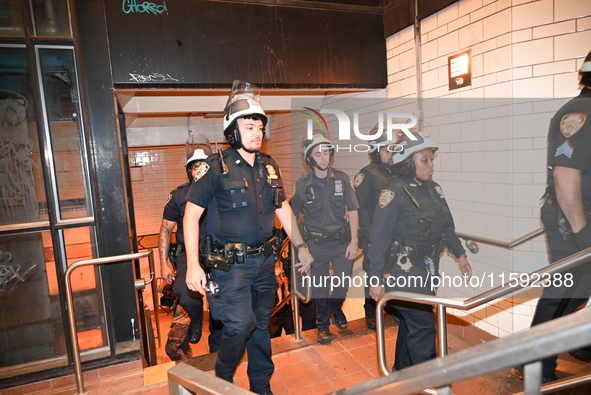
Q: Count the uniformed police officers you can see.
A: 6